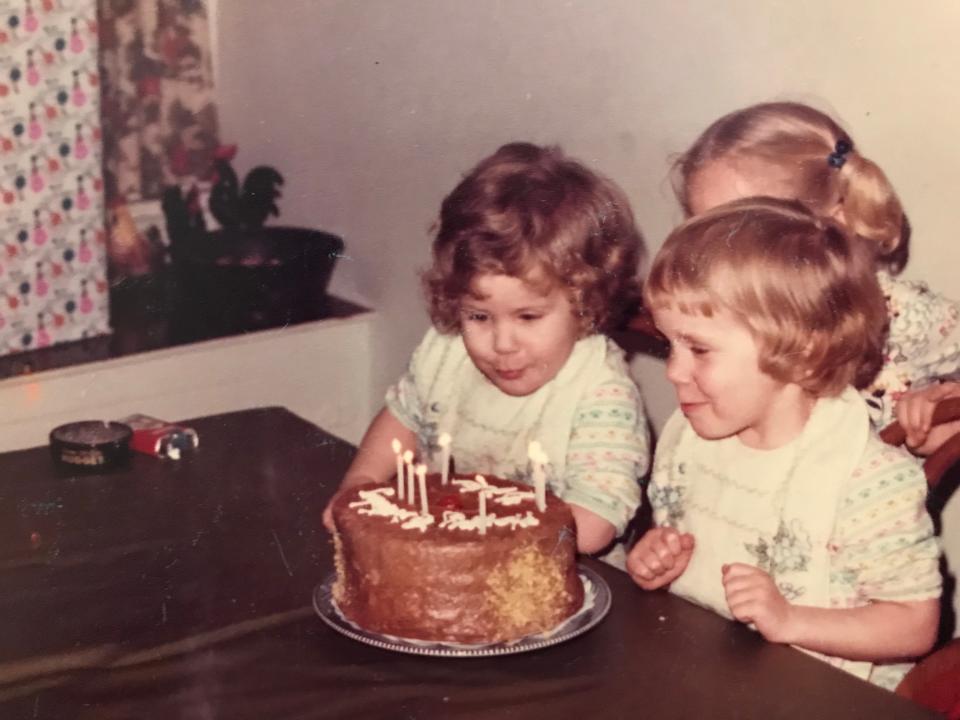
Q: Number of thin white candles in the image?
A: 7